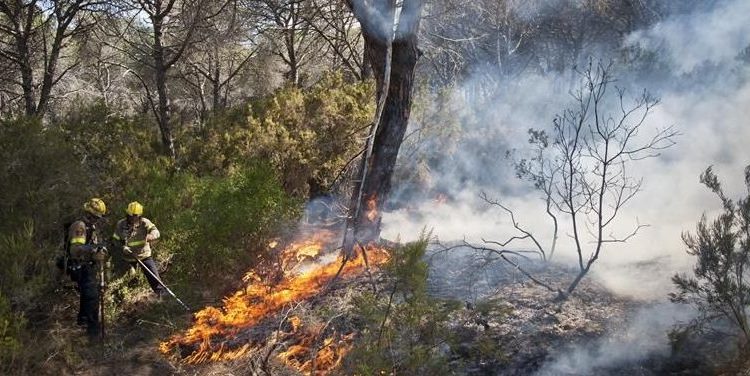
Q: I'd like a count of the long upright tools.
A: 1